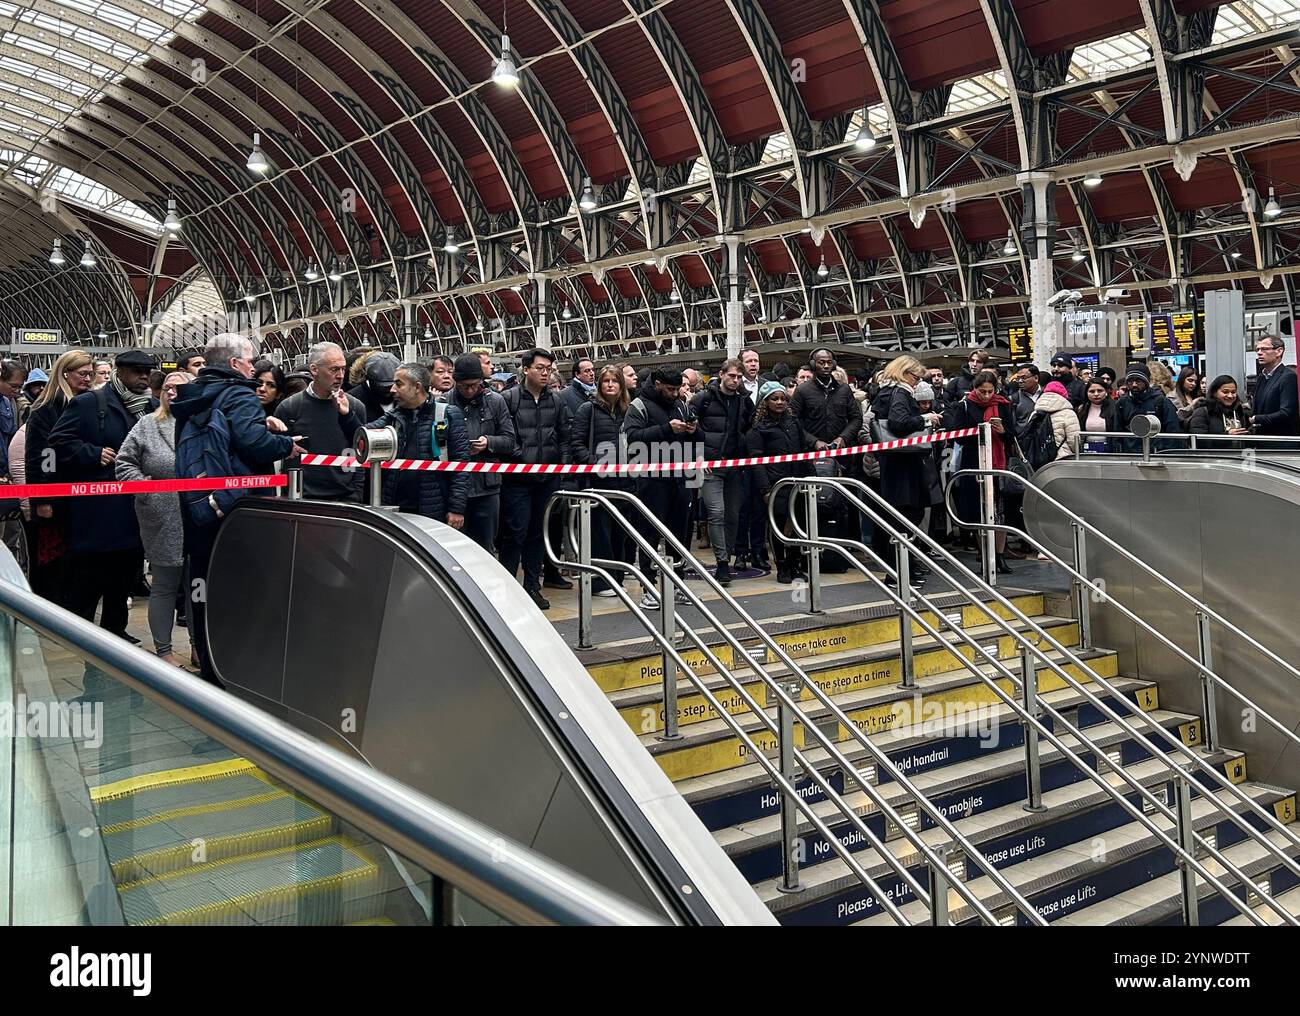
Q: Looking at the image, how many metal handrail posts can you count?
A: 11